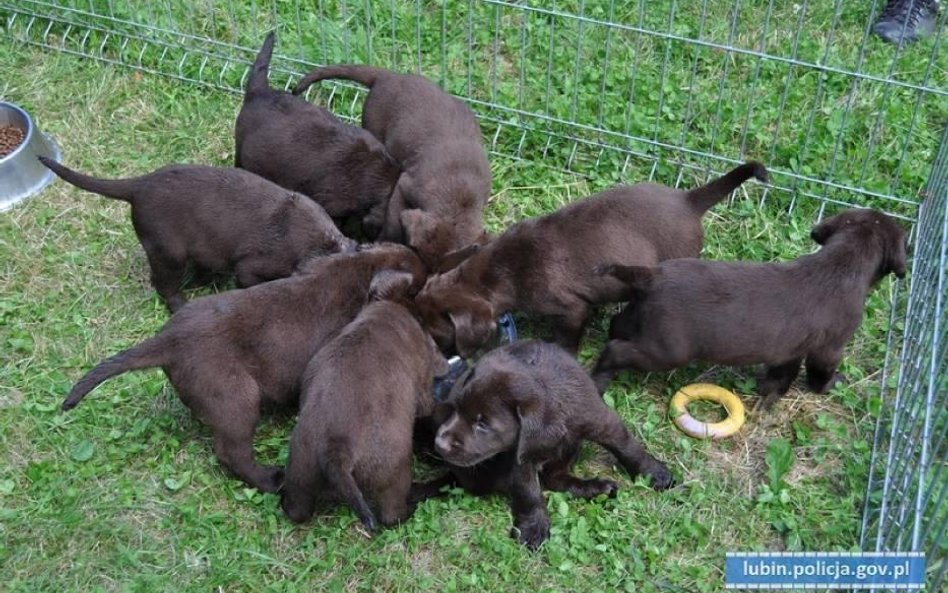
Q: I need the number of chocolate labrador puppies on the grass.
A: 8